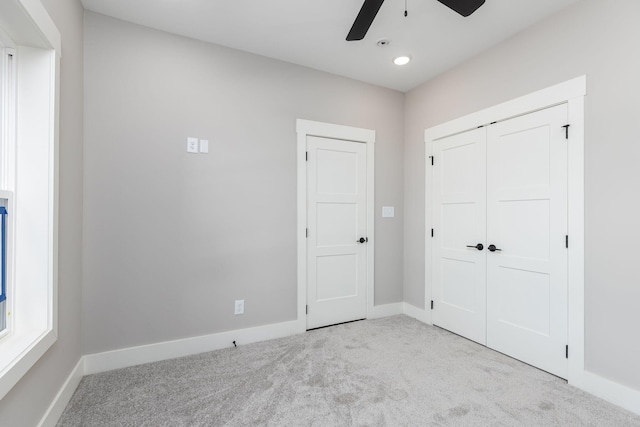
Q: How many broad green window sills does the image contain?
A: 0